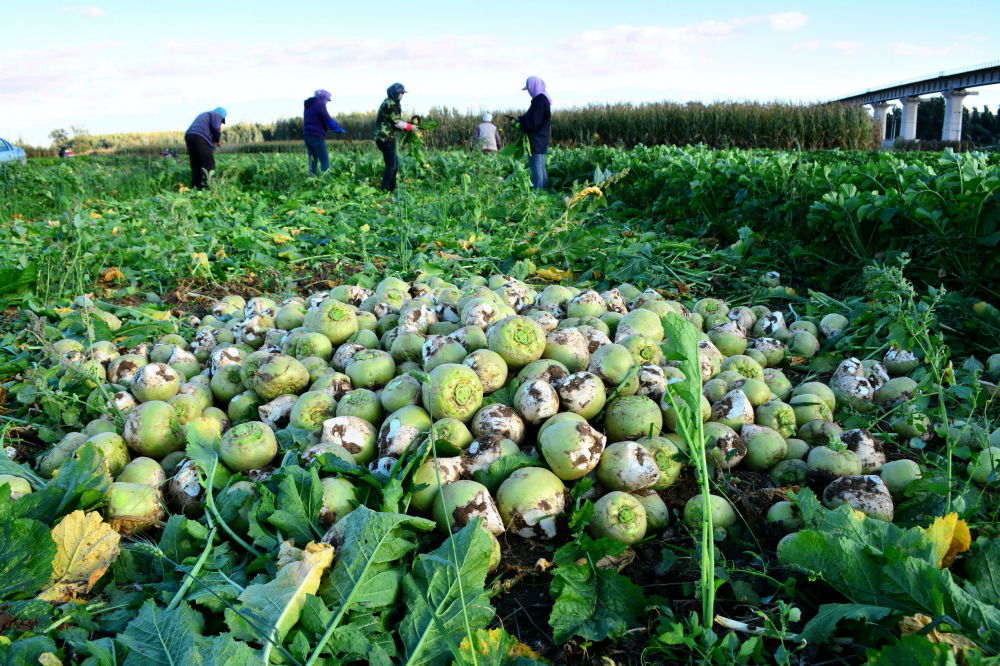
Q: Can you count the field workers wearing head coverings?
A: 5